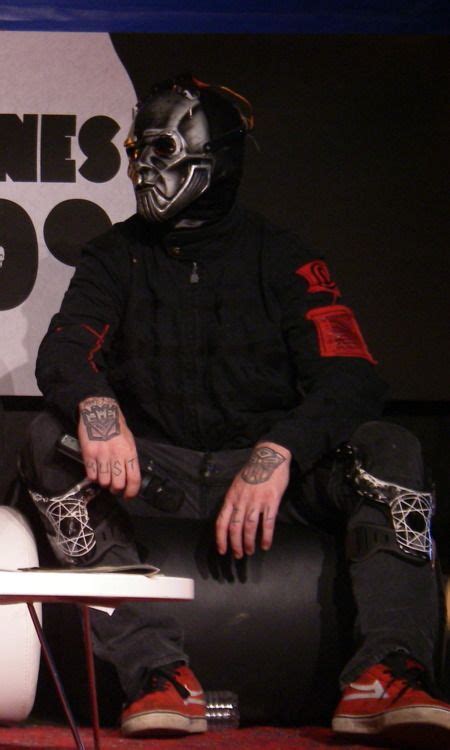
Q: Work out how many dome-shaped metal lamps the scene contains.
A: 0